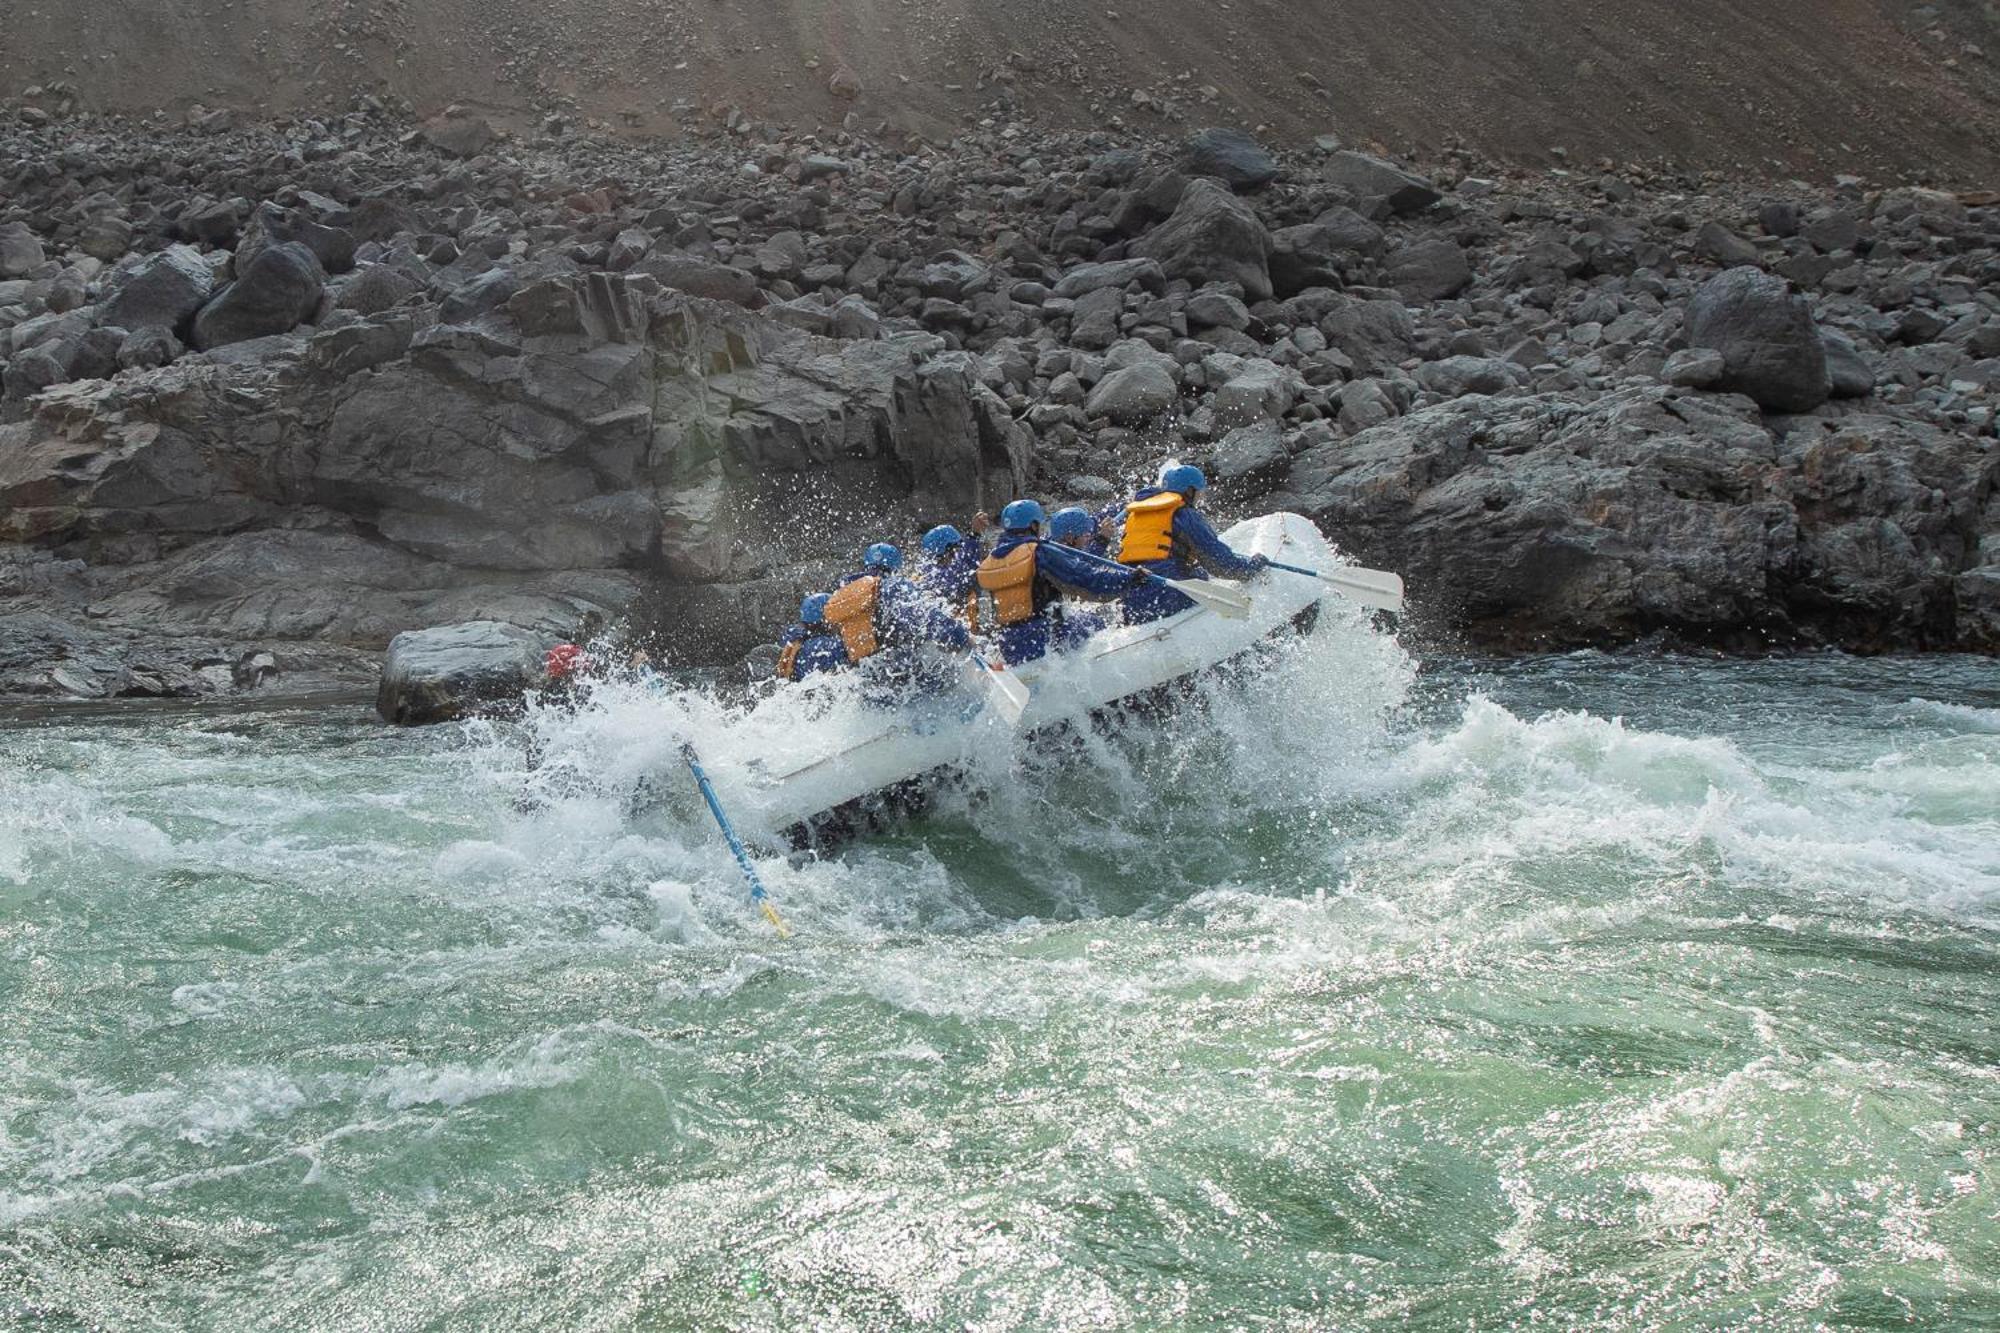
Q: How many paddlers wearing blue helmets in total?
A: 6